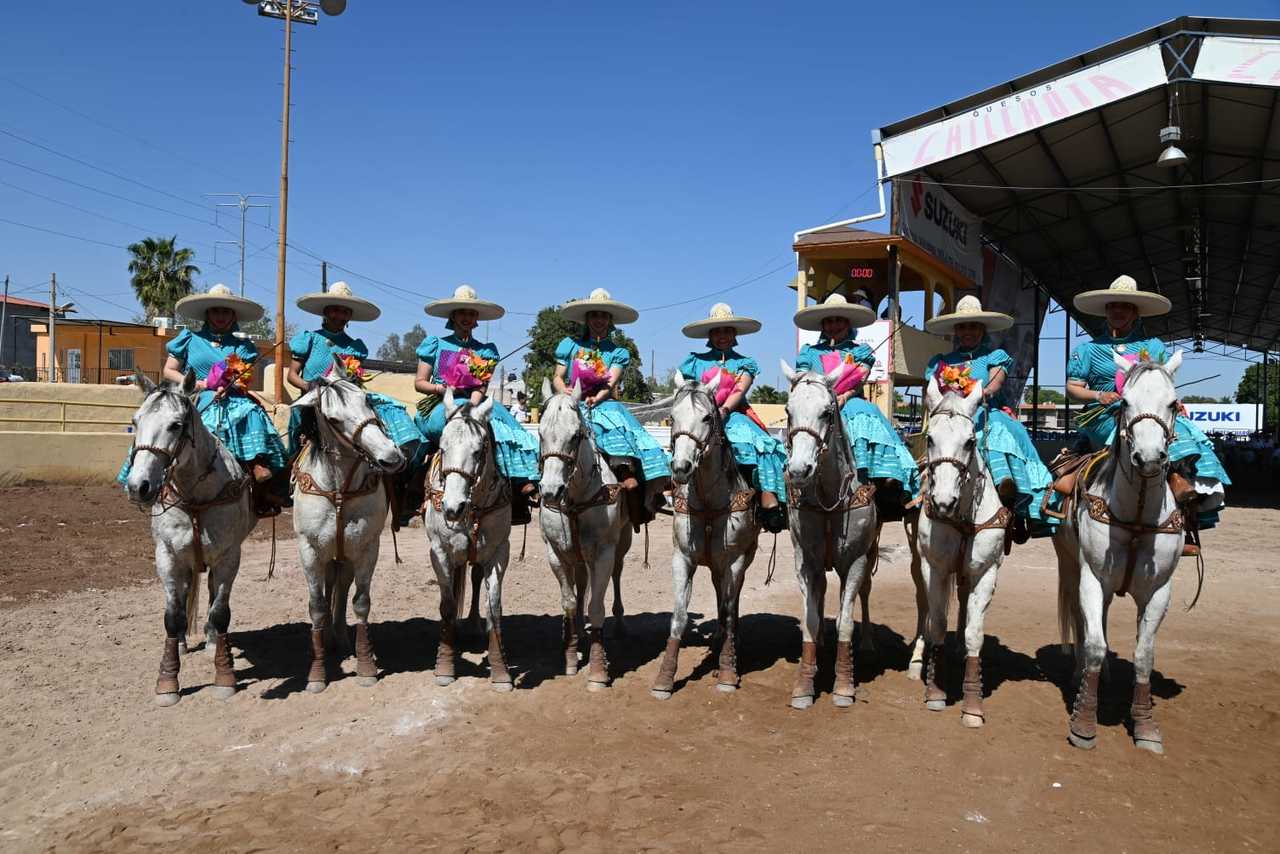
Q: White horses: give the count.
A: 8